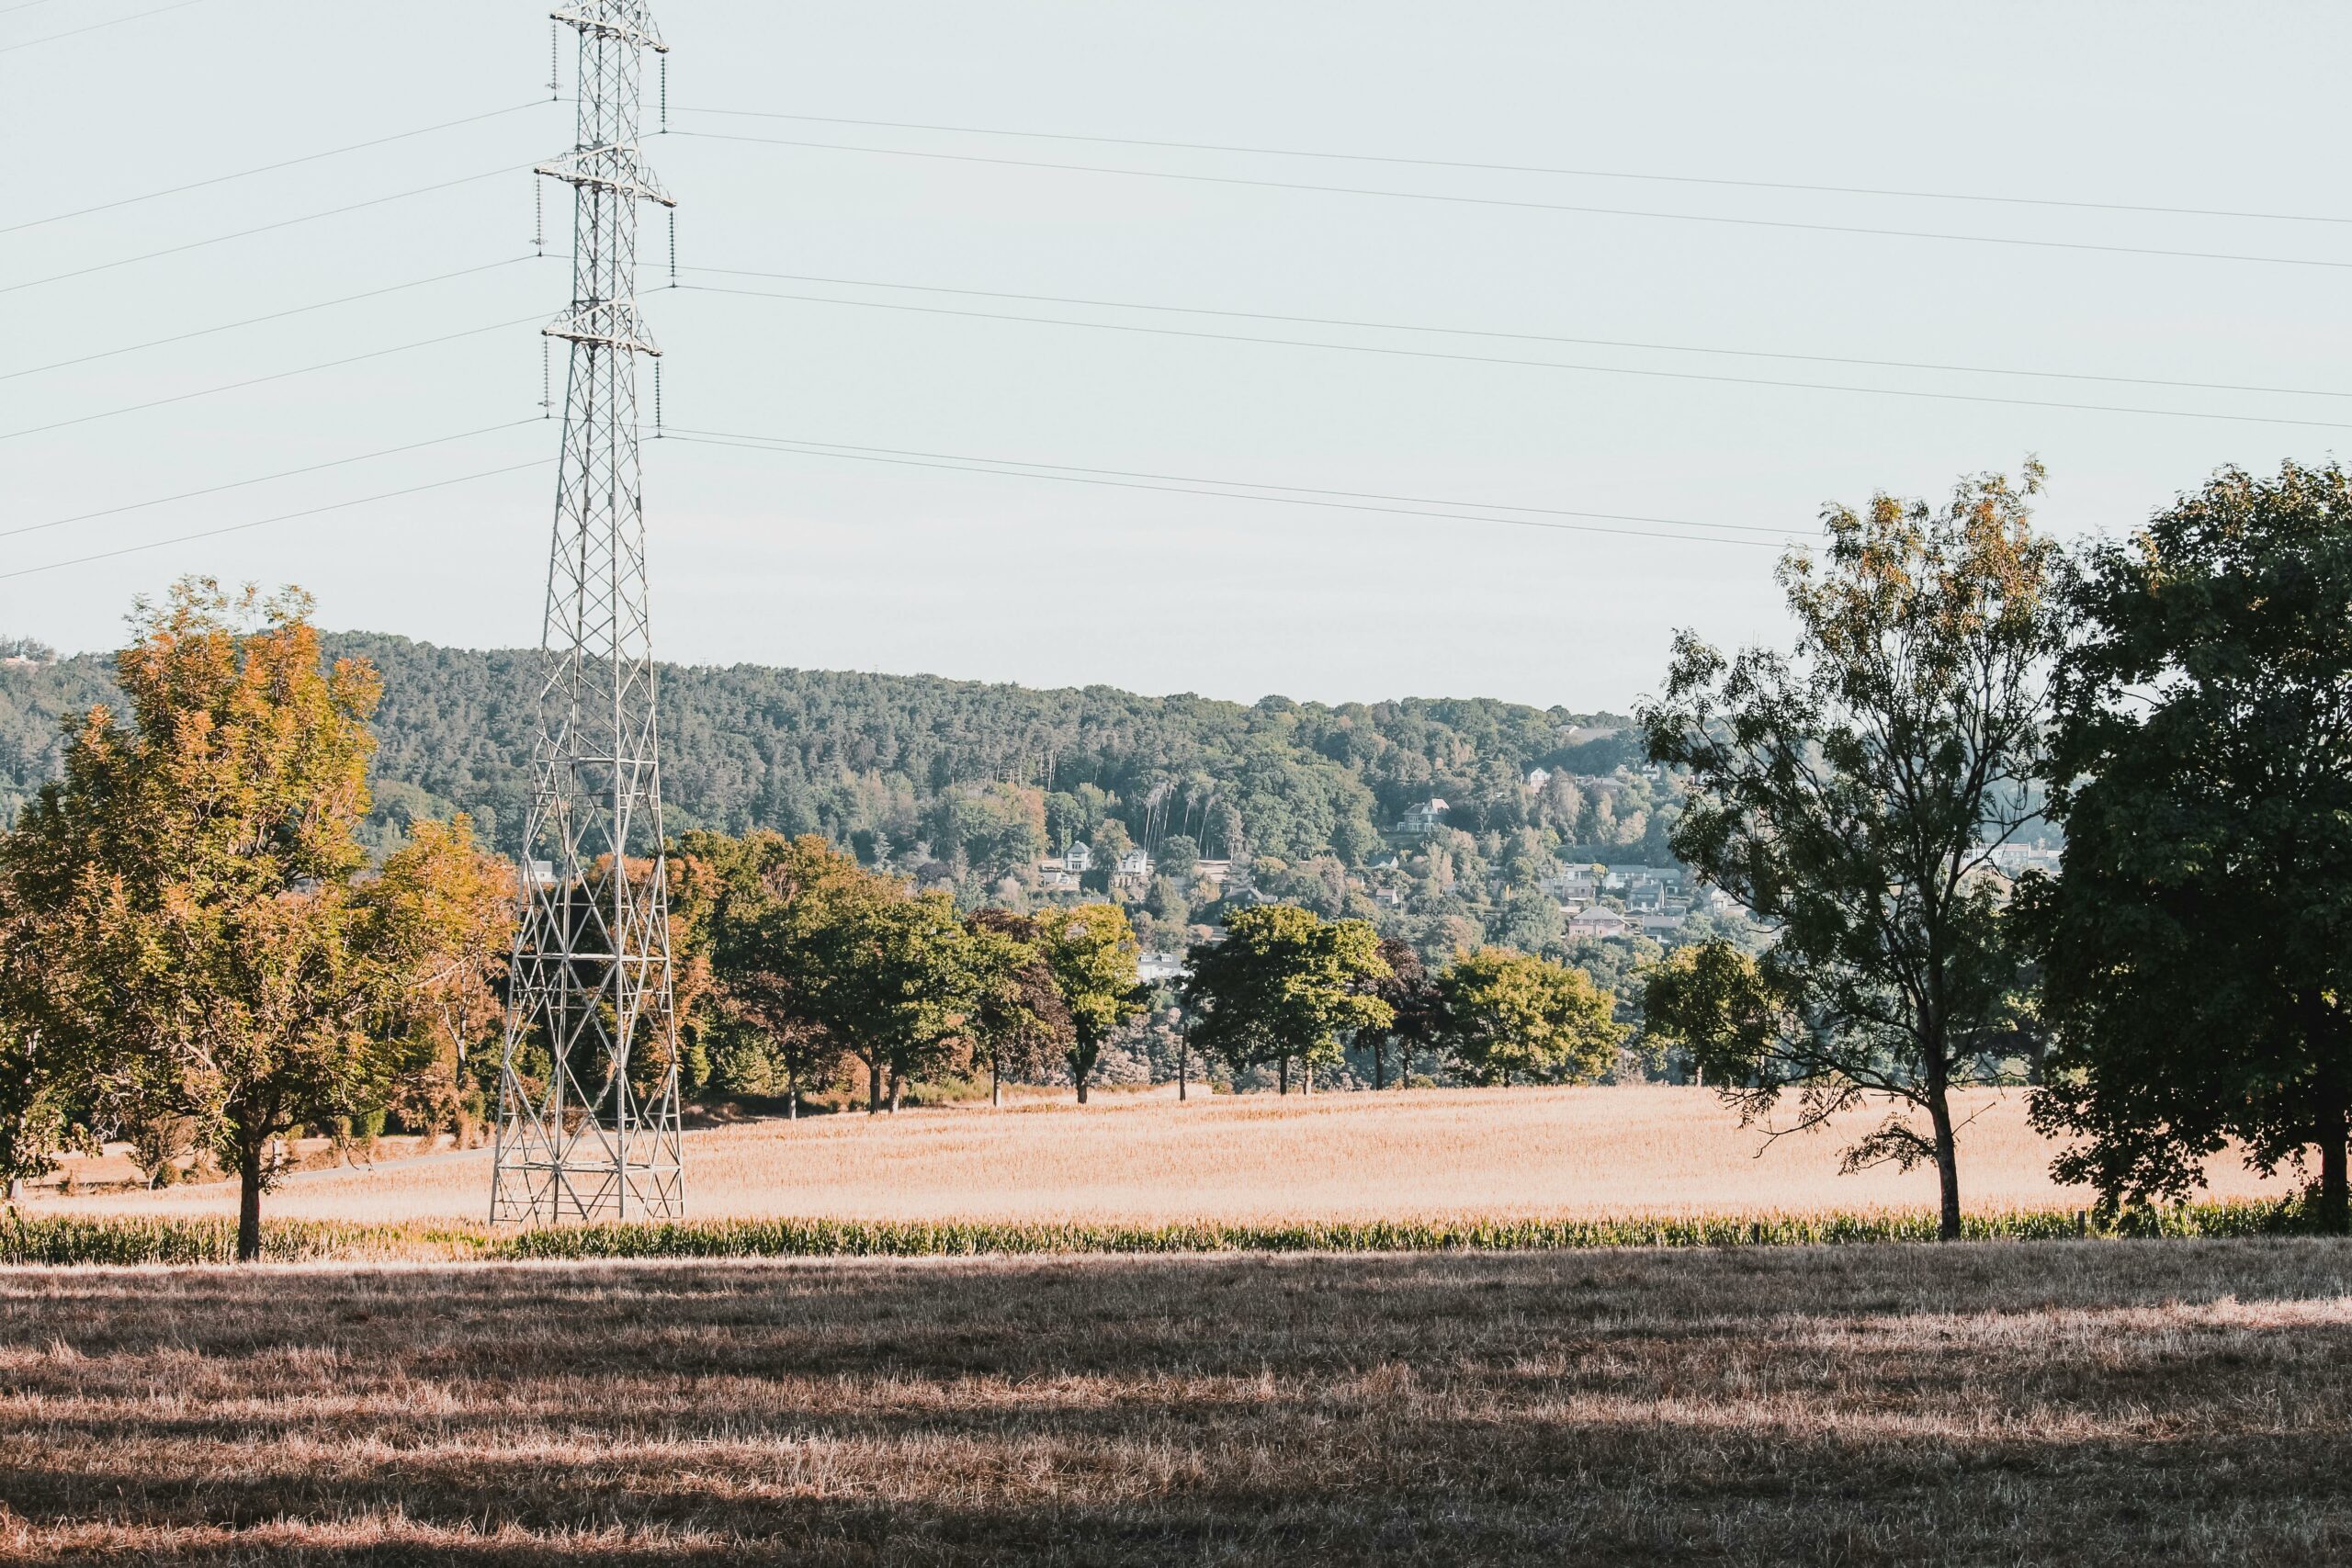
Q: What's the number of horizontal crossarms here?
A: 3